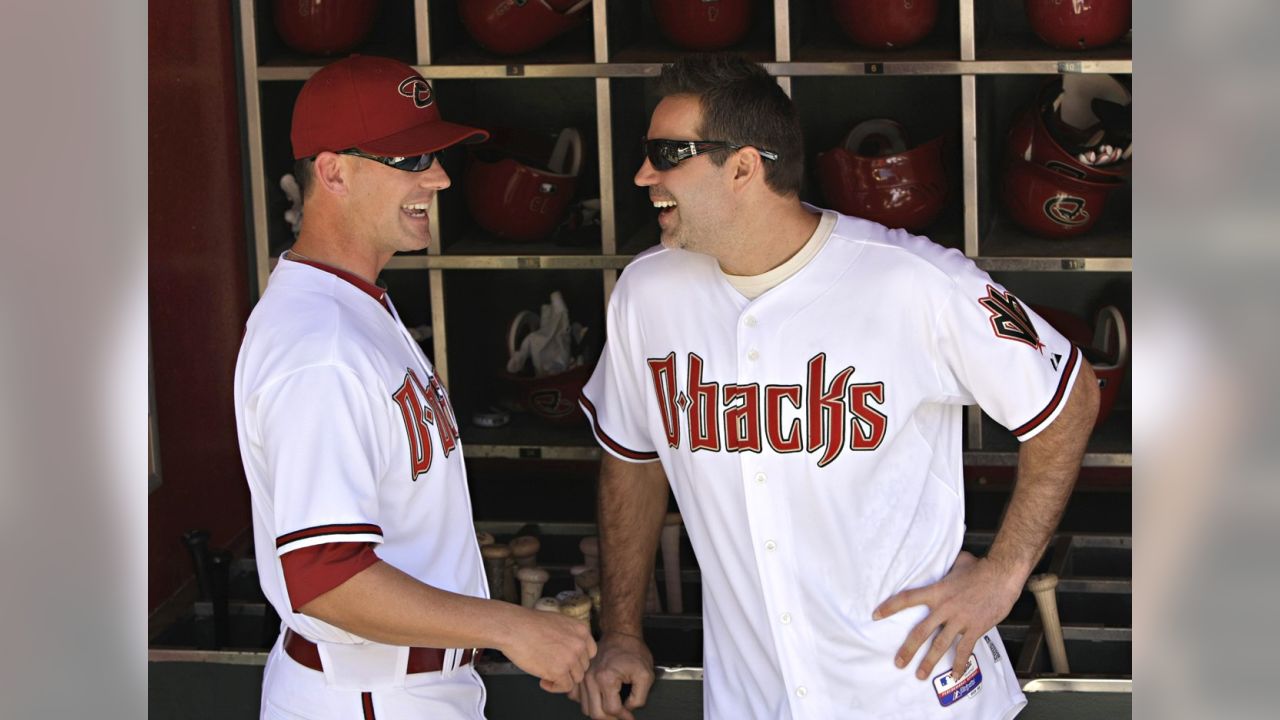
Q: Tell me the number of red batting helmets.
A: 11